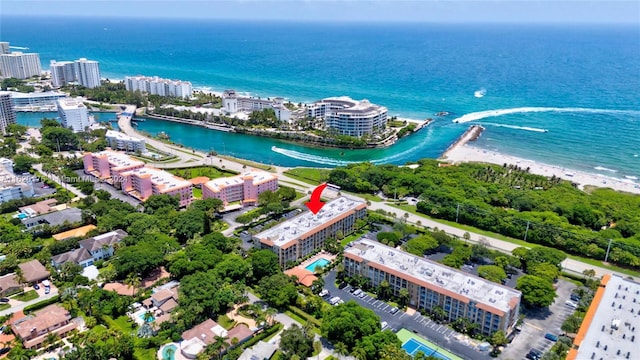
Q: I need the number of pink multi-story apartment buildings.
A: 3